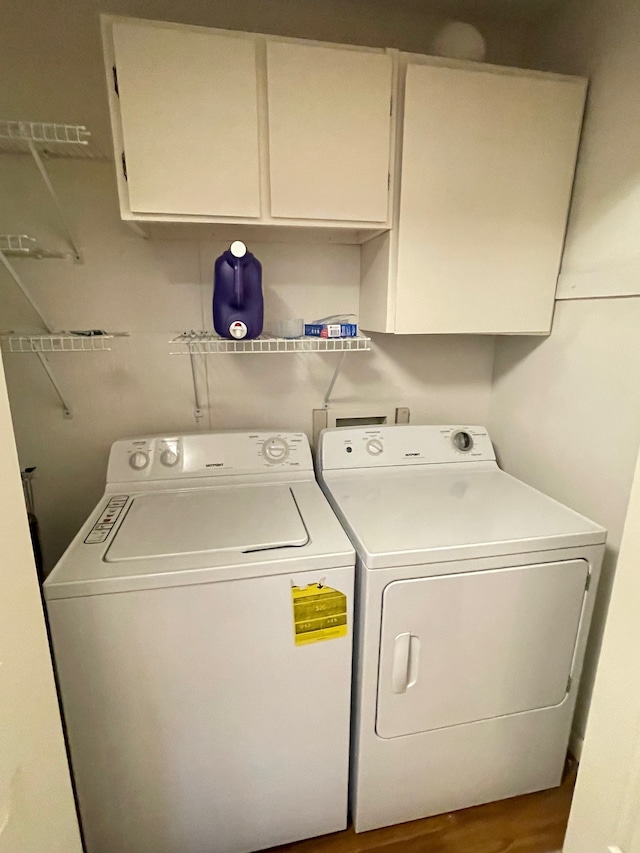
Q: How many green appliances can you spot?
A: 0